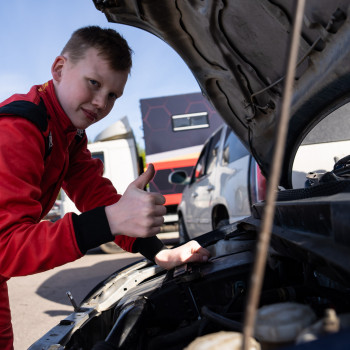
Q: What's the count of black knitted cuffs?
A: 2